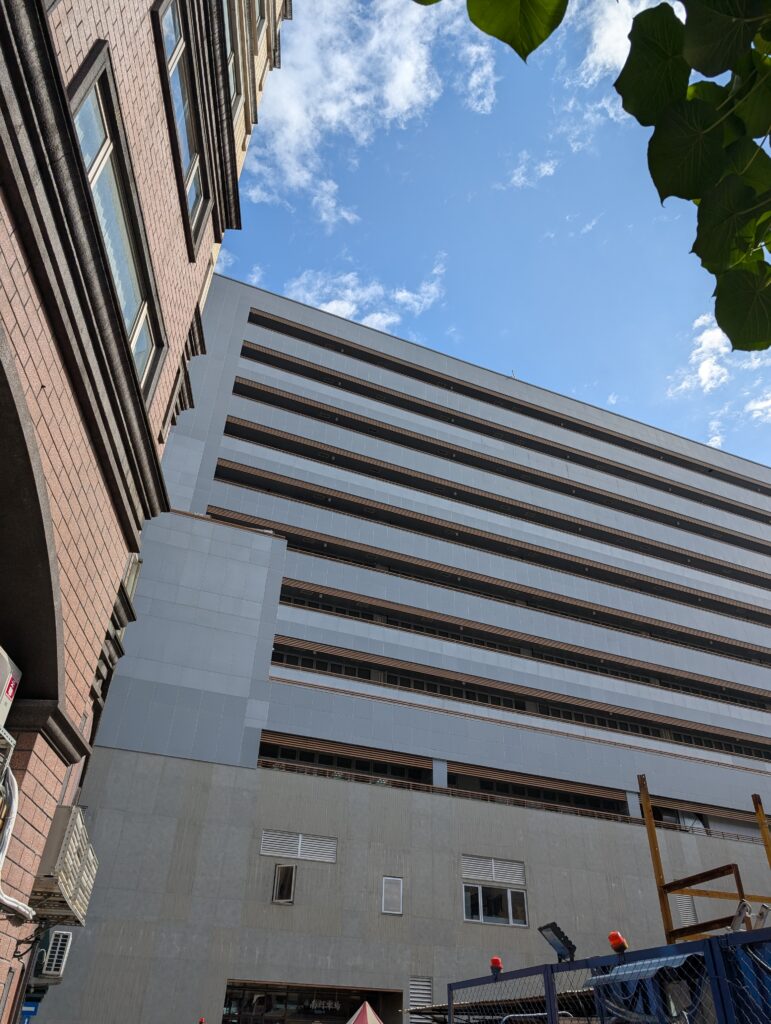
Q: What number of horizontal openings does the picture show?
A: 9